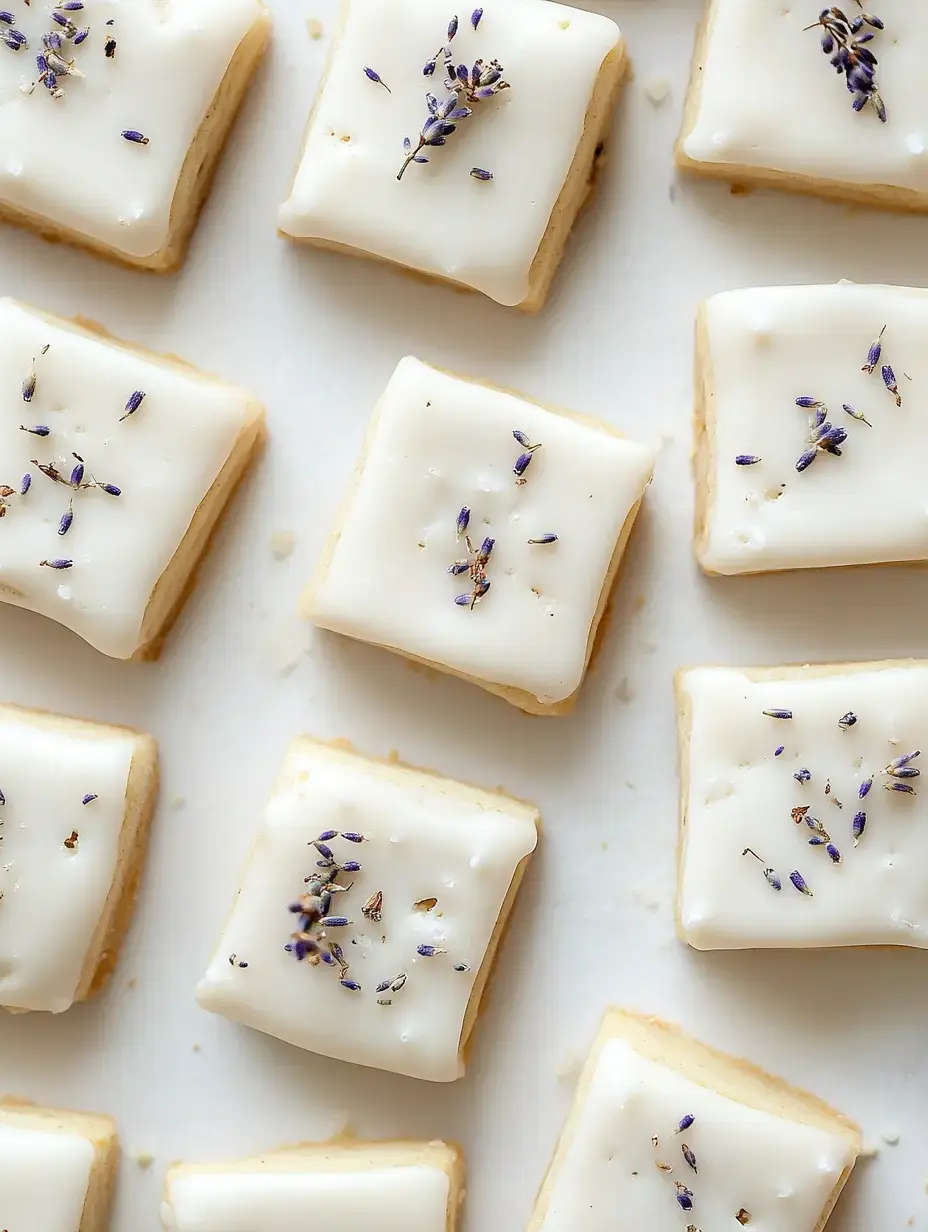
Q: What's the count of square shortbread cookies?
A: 12